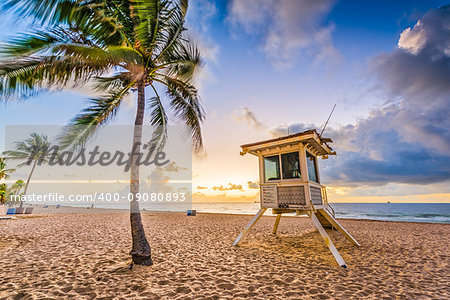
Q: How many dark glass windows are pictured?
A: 3